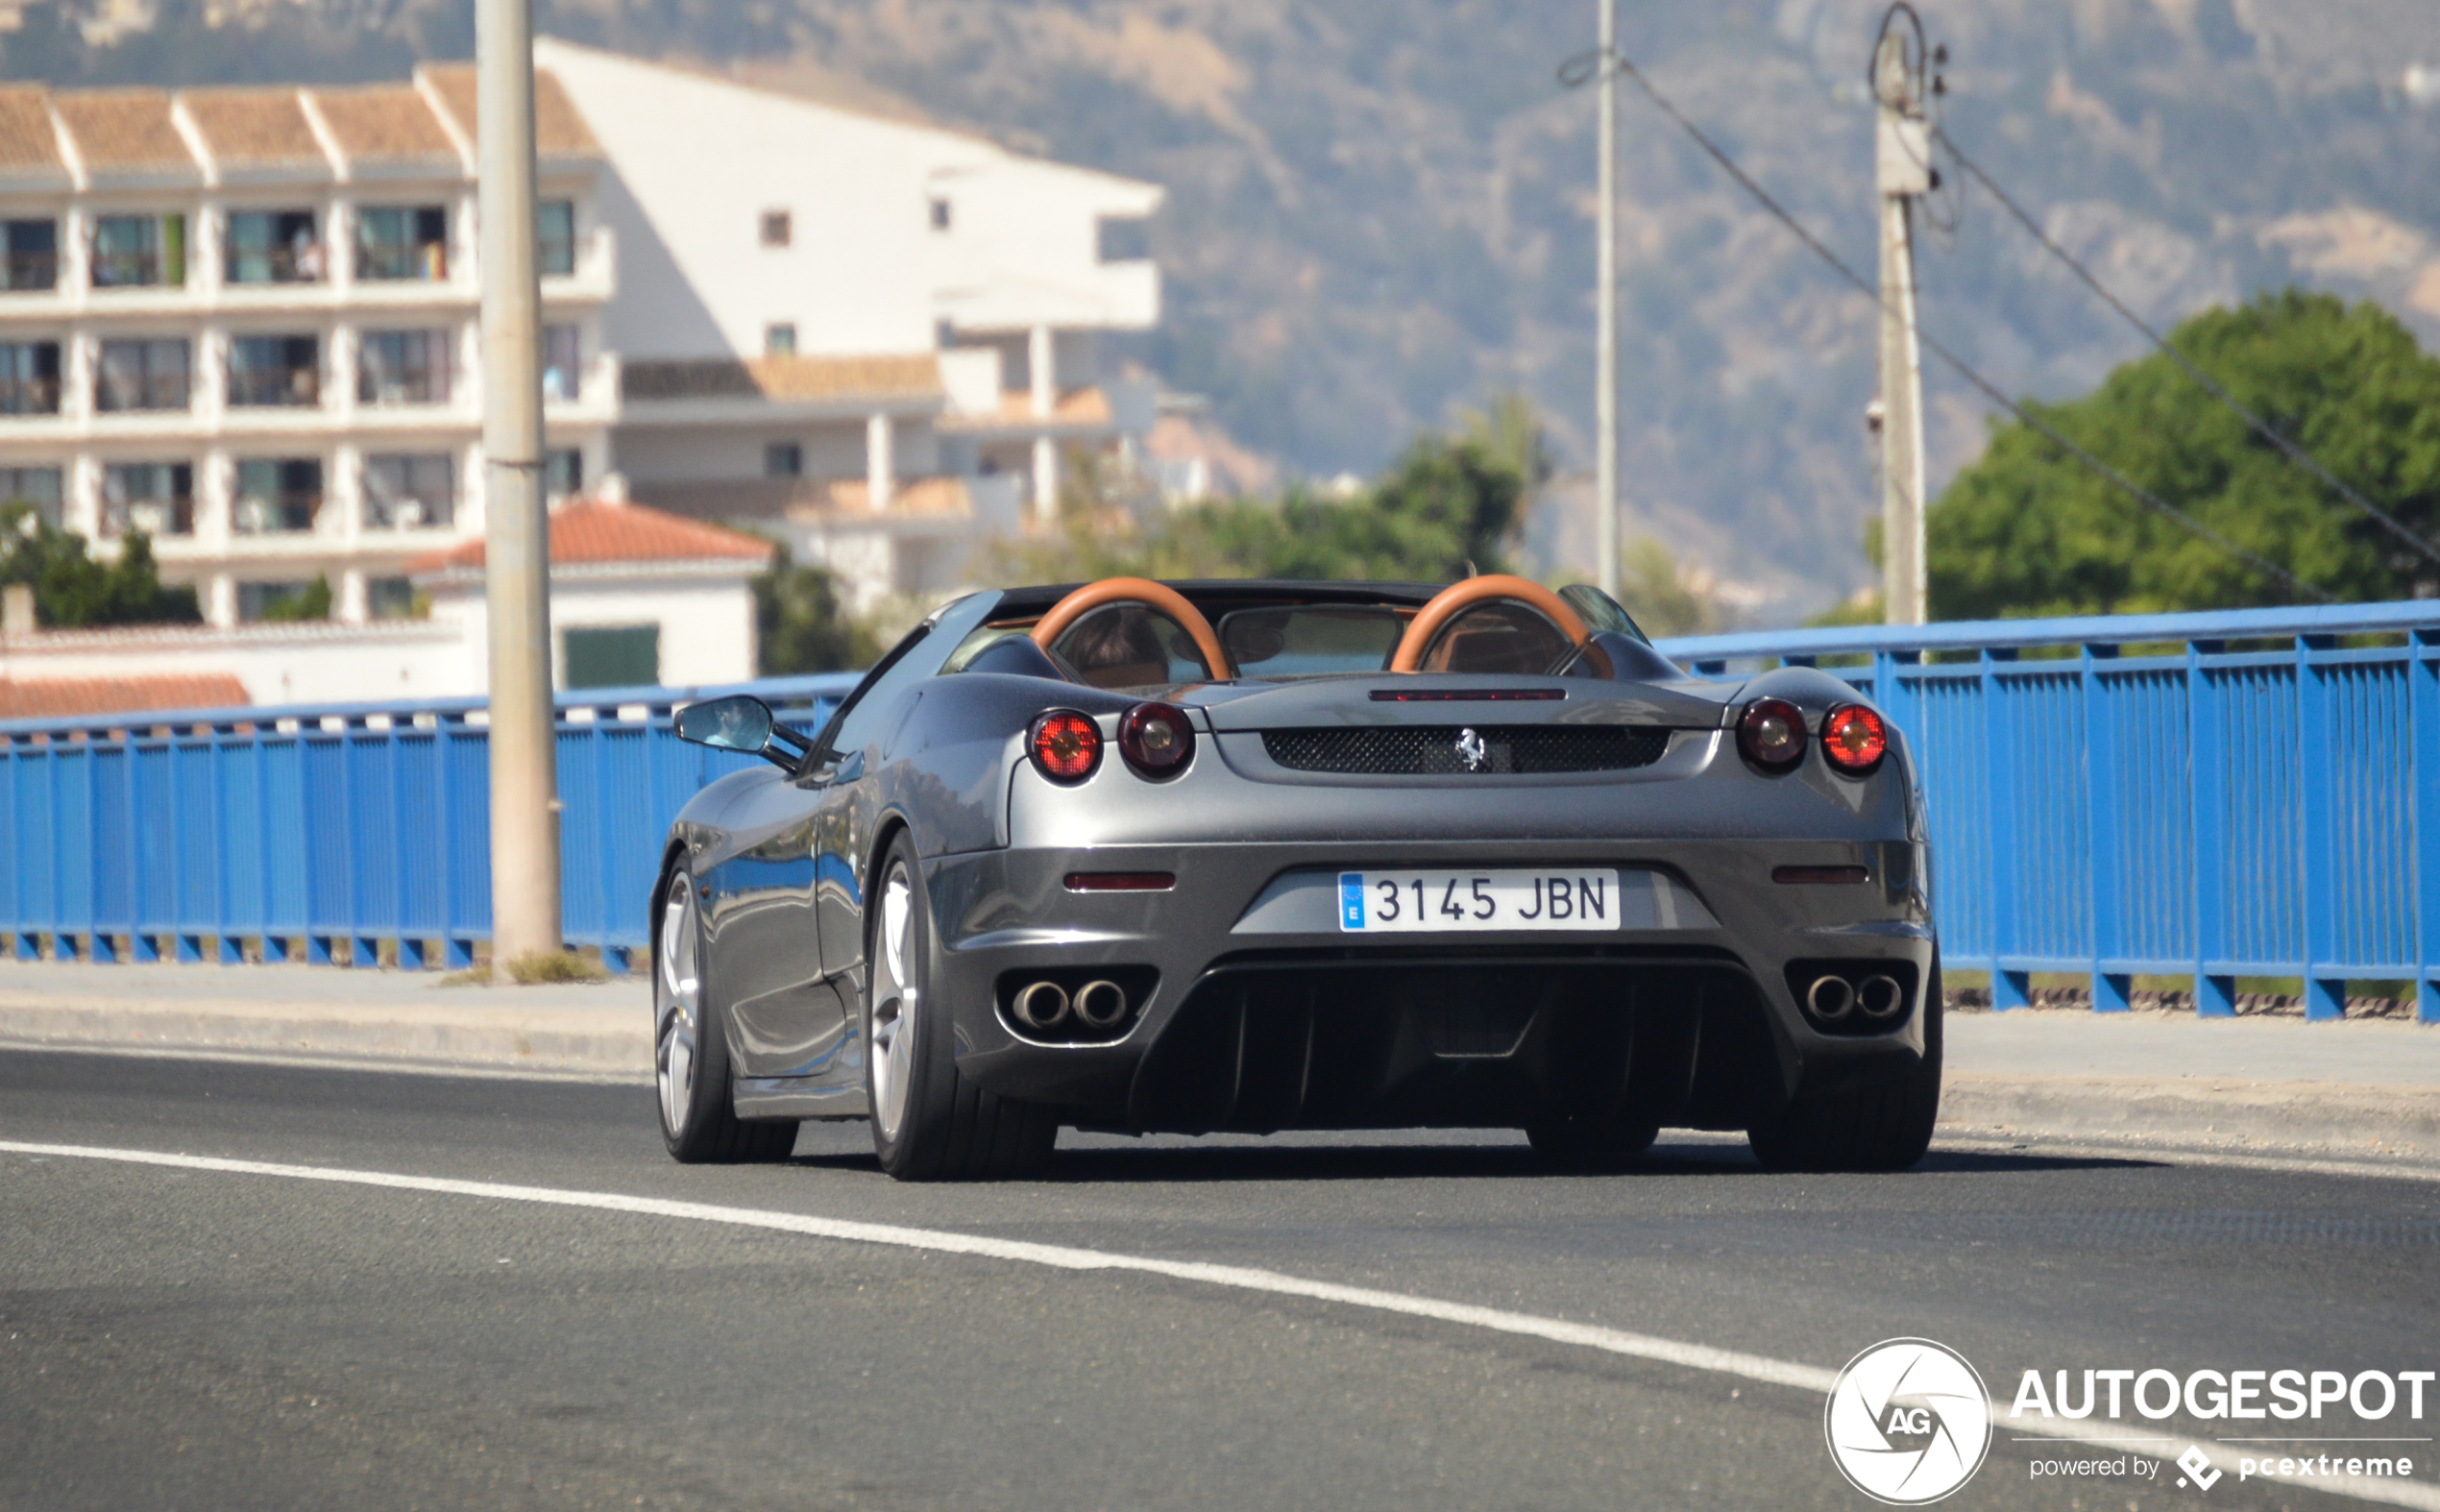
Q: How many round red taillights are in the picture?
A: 4